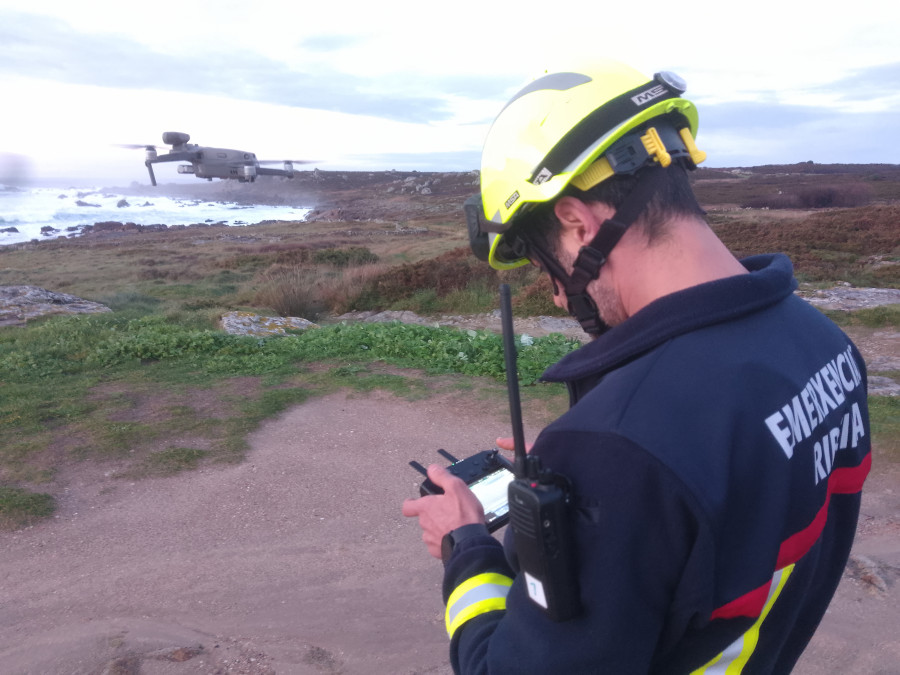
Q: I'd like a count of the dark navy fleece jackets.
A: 1